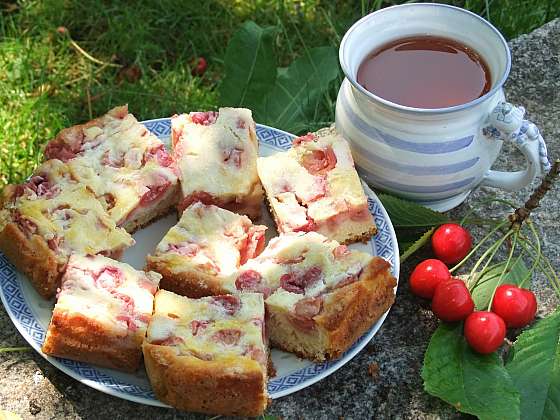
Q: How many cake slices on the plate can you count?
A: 8